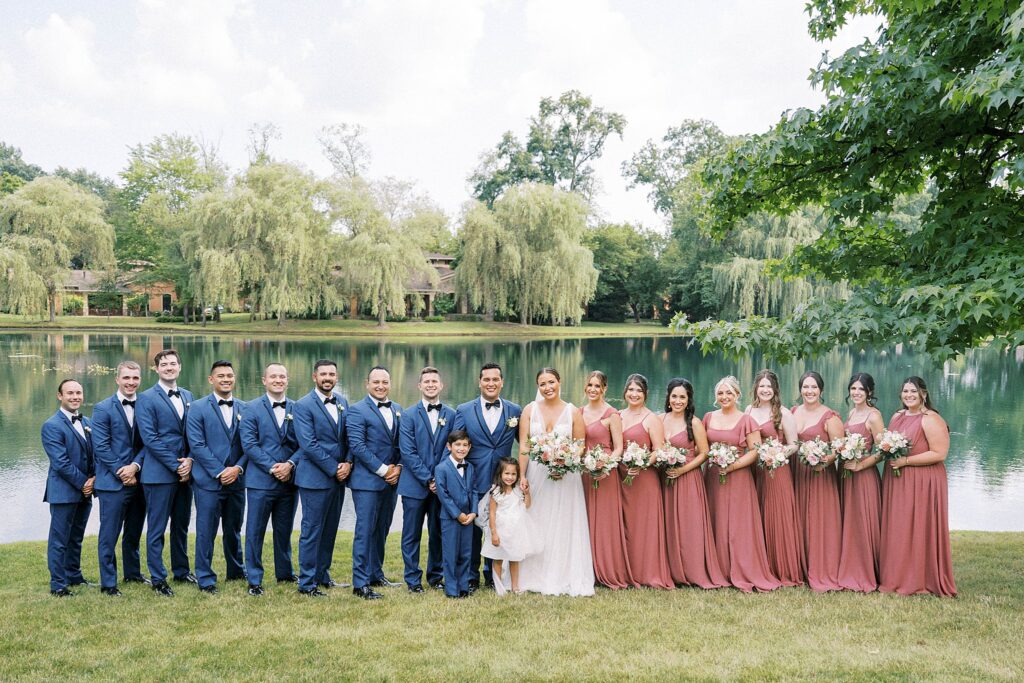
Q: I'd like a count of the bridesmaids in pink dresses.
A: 8